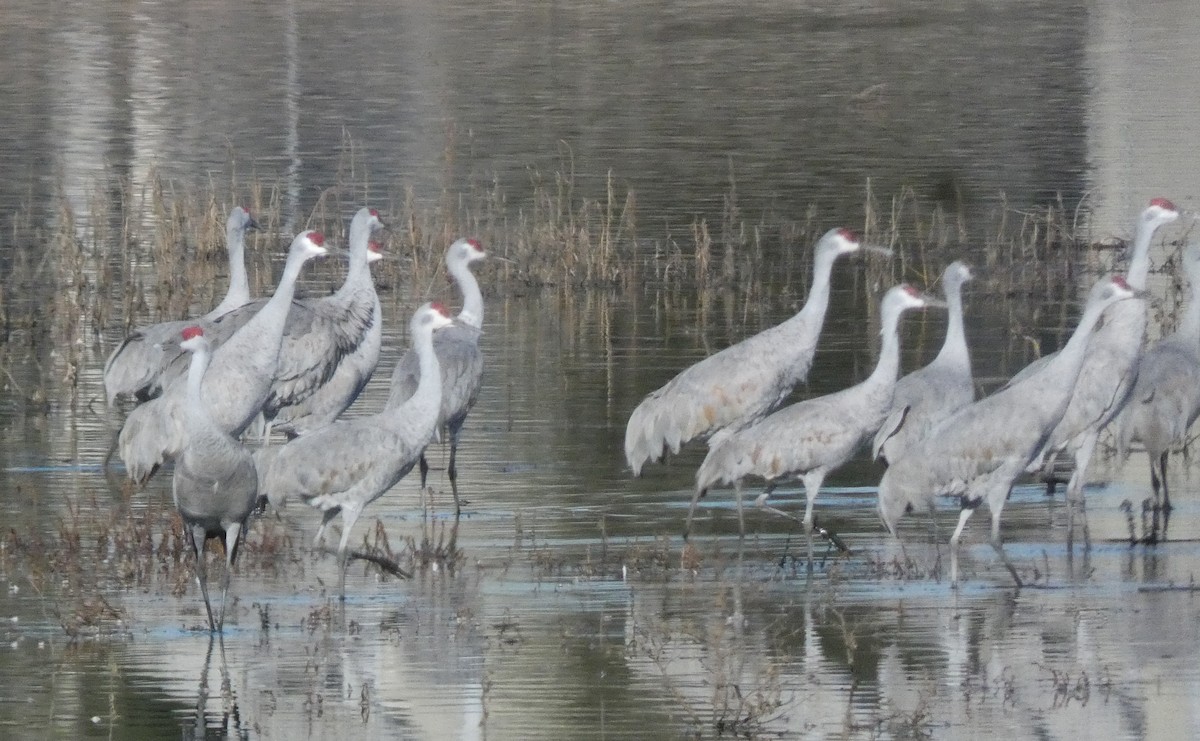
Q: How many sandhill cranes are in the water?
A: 13